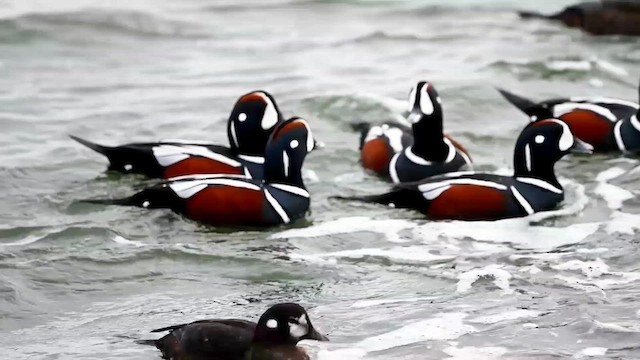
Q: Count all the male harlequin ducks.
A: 5